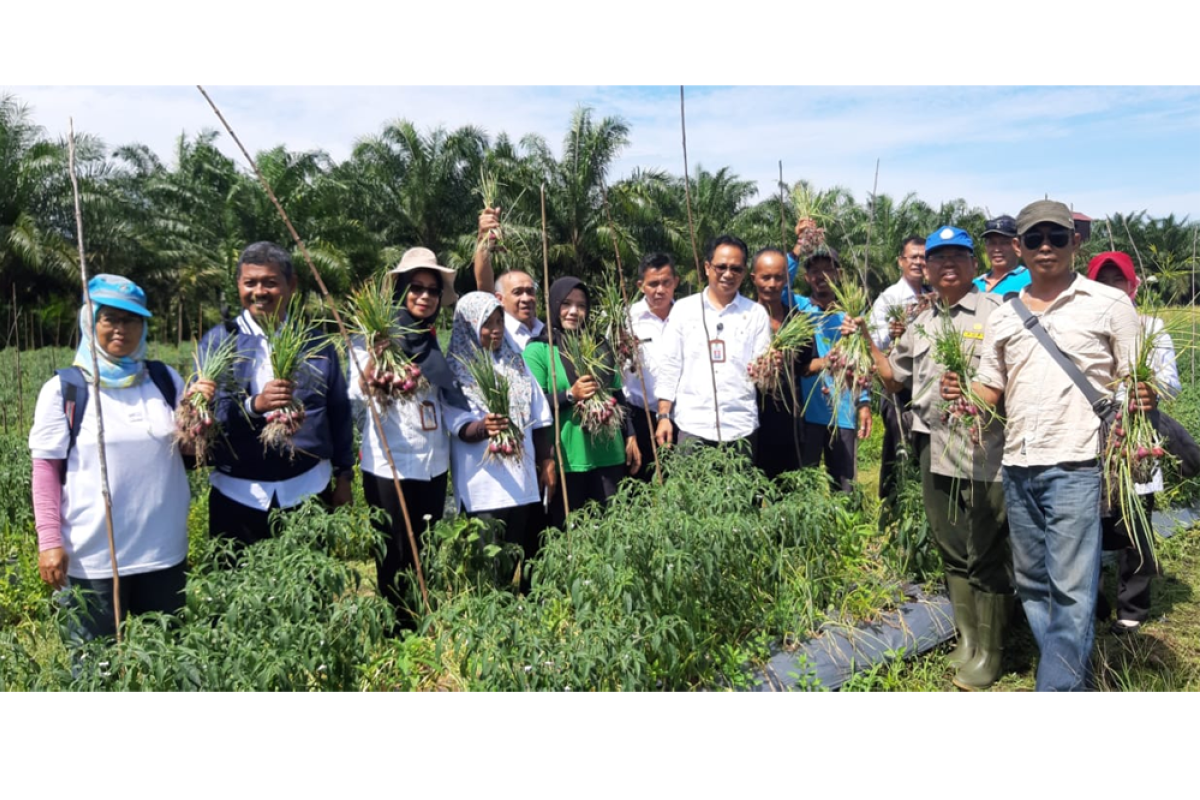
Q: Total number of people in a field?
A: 15